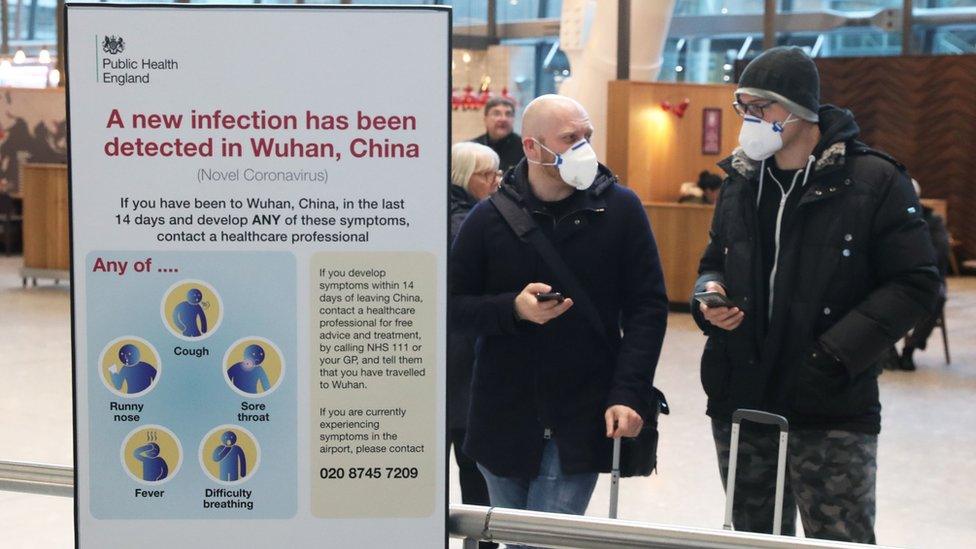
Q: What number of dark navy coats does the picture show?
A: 1